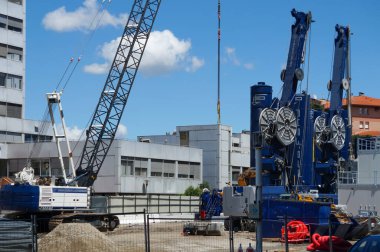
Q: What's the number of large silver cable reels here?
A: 4